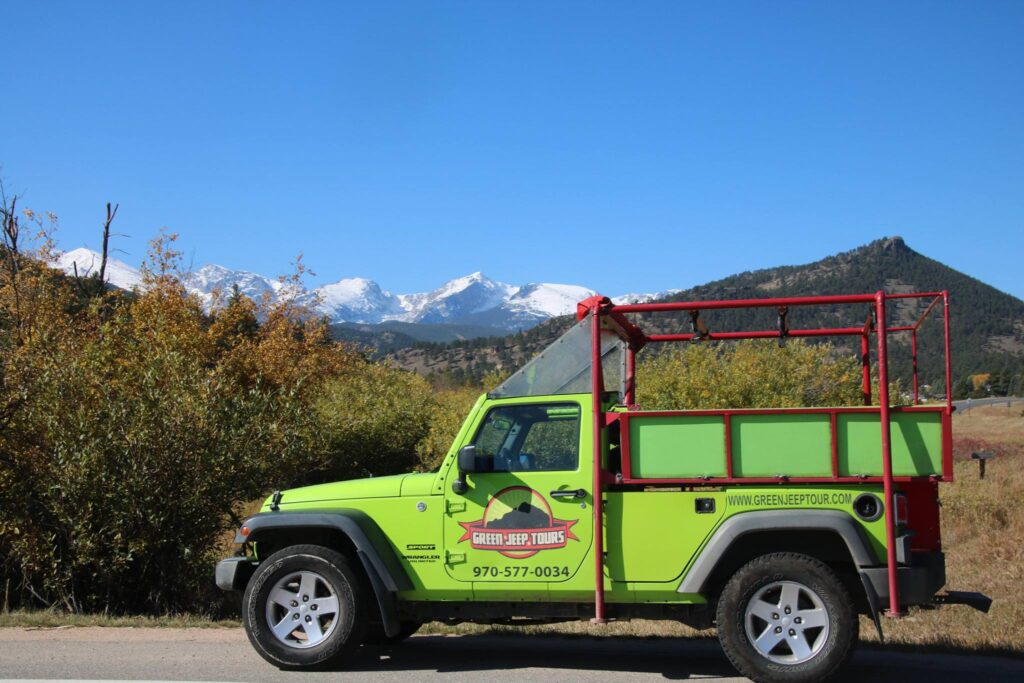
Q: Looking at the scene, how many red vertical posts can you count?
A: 6